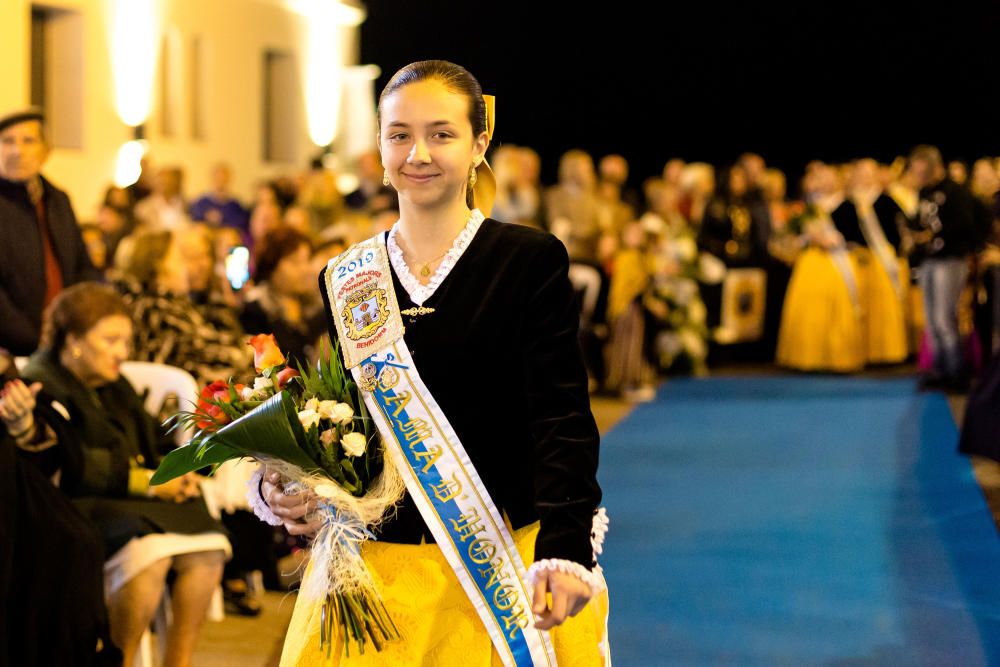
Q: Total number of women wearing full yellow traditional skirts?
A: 3